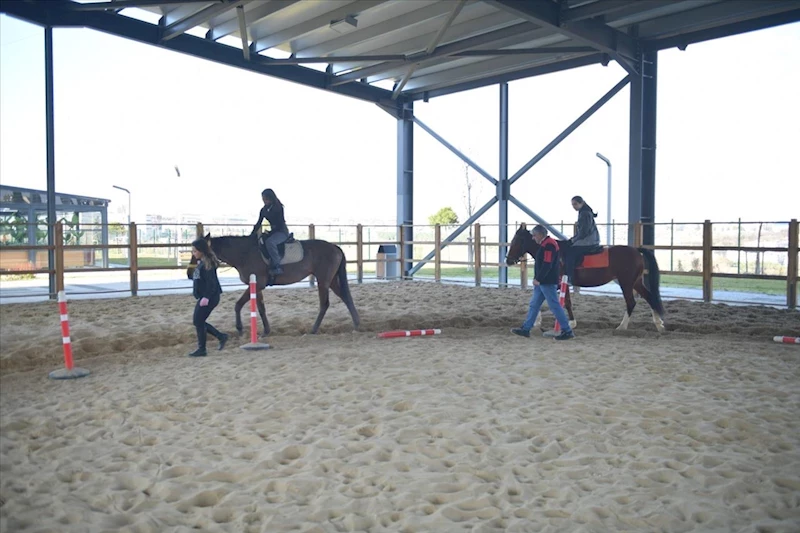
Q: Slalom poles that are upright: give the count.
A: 3